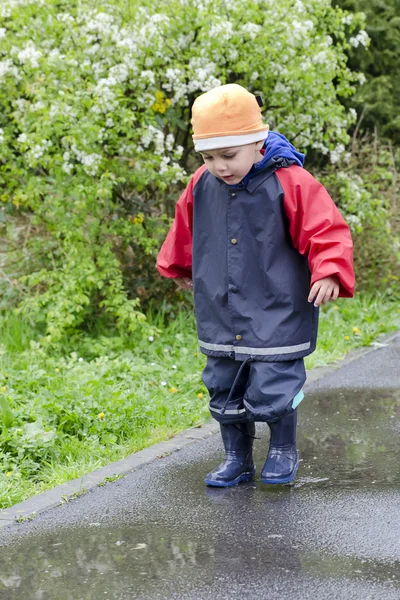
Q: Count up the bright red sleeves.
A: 2